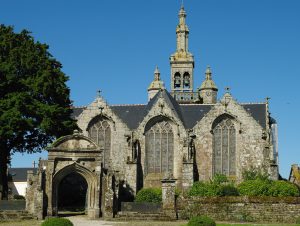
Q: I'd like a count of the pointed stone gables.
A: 3